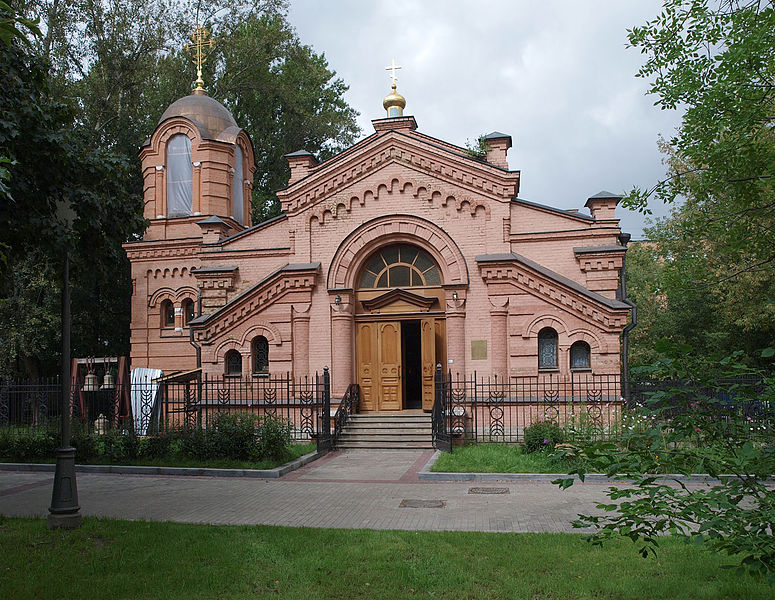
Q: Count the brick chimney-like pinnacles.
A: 4